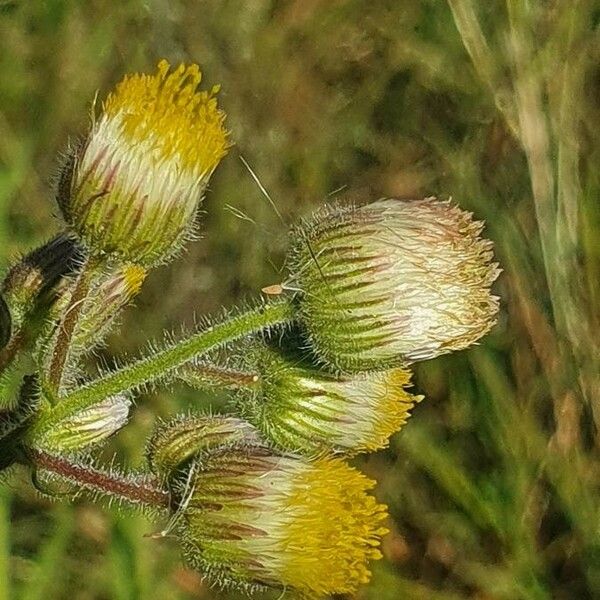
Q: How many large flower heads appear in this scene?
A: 4